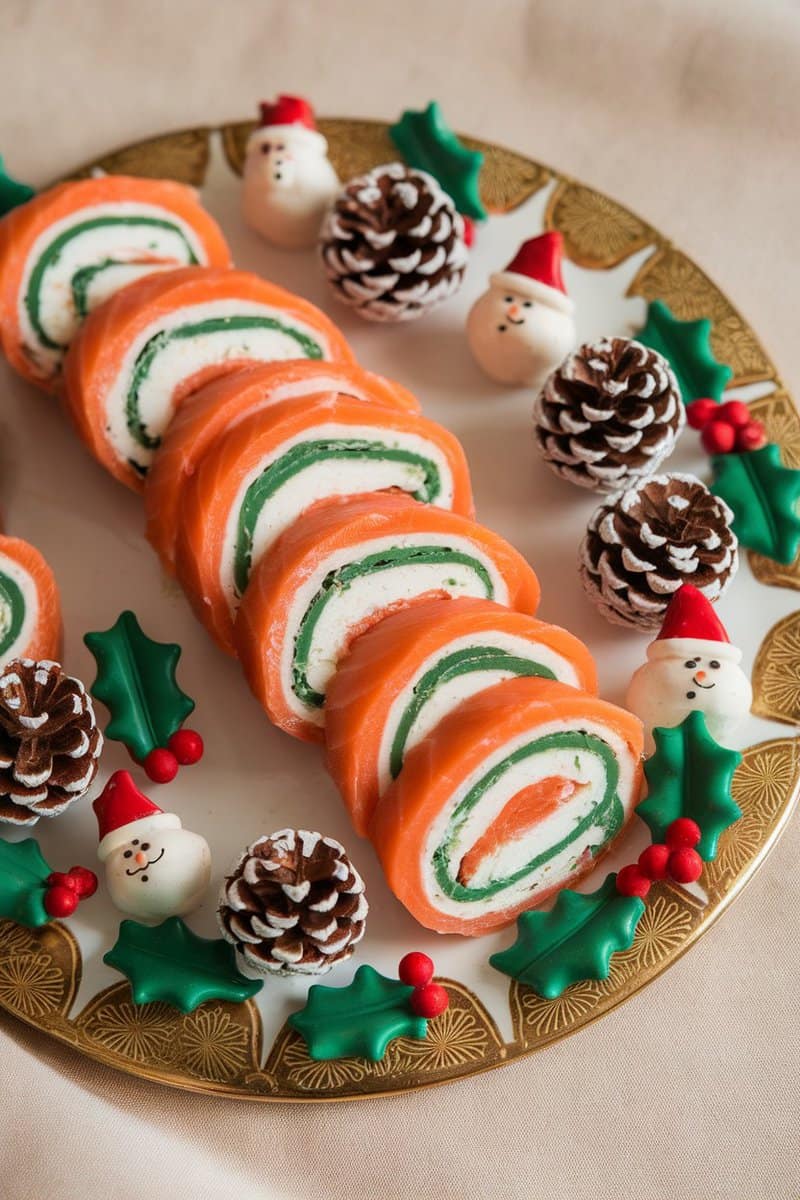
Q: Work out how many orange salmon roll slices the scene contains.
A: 8